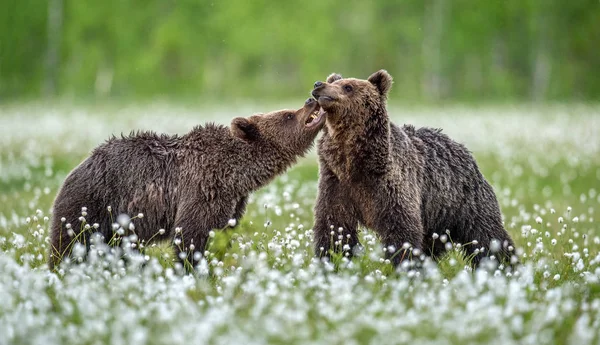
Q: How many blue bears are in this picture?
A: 0